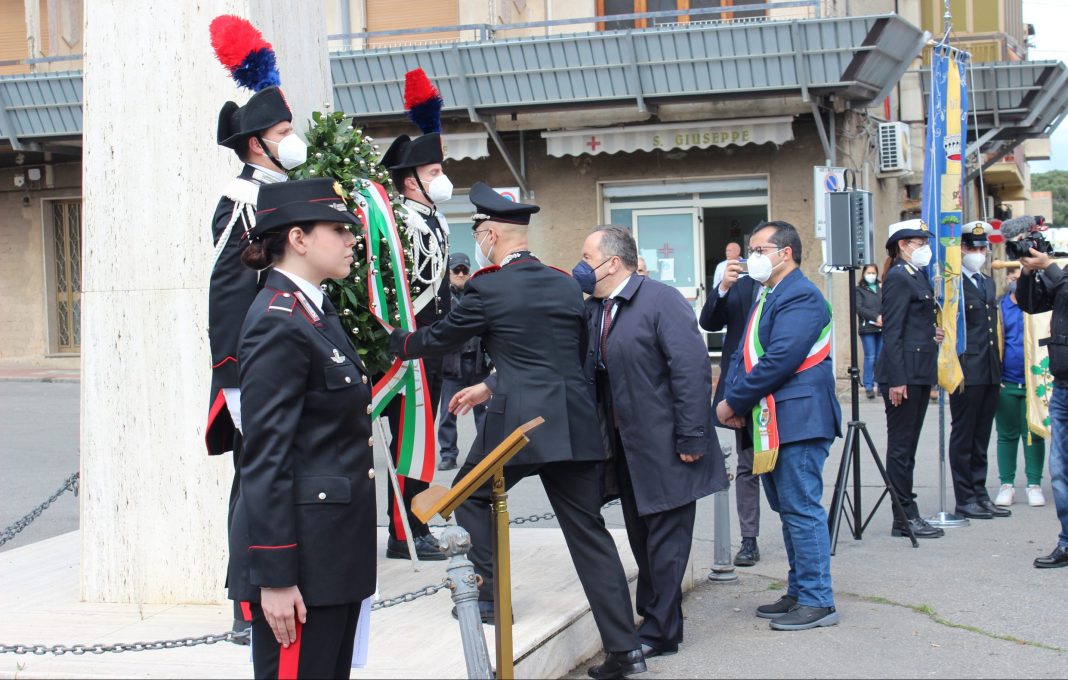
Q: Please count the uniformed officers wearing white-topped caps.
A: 2